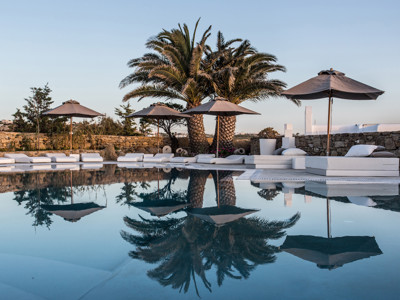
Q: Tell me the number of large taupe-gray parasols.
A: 4